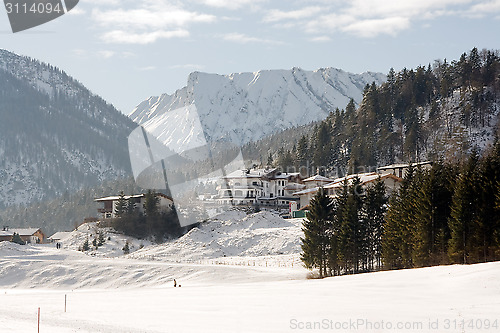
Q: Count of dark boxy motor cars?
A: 0